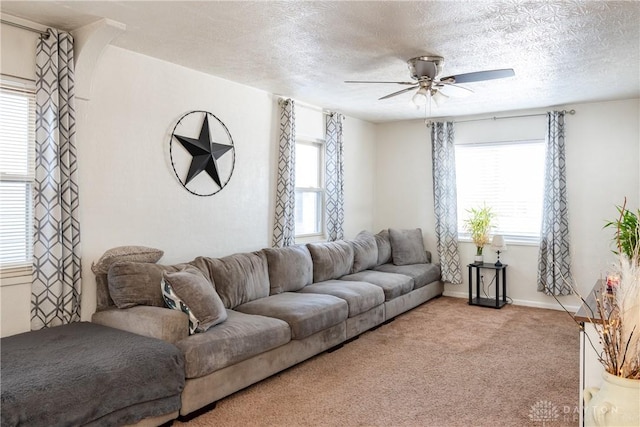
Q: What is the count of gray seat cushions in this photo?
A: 5